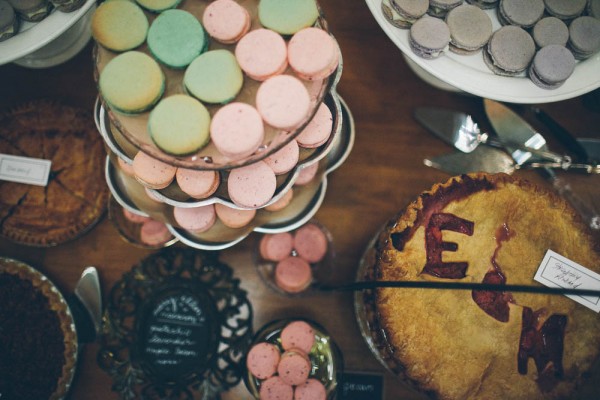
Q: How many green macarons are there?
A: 7